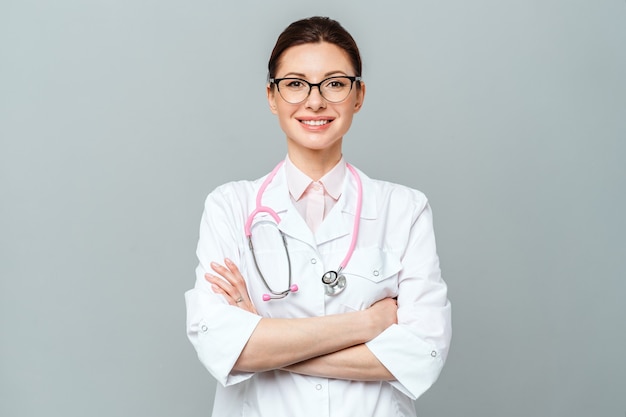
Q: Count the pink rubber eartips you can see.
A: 2